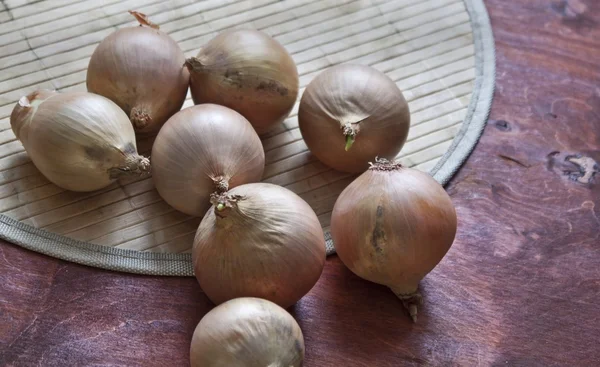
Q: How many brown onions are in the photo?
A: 8